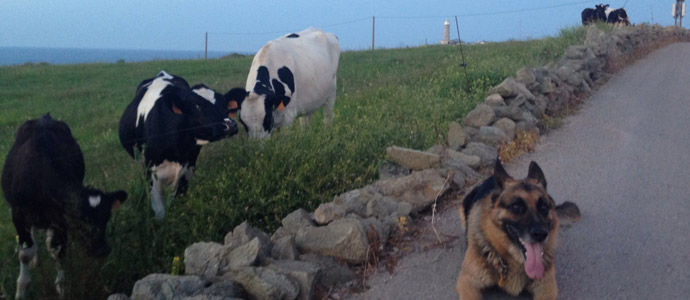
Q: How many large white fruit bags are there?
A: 0